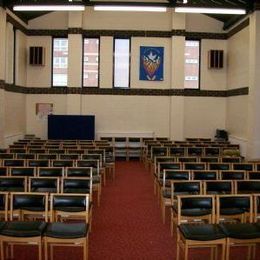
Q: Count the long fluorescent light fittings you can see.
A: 3